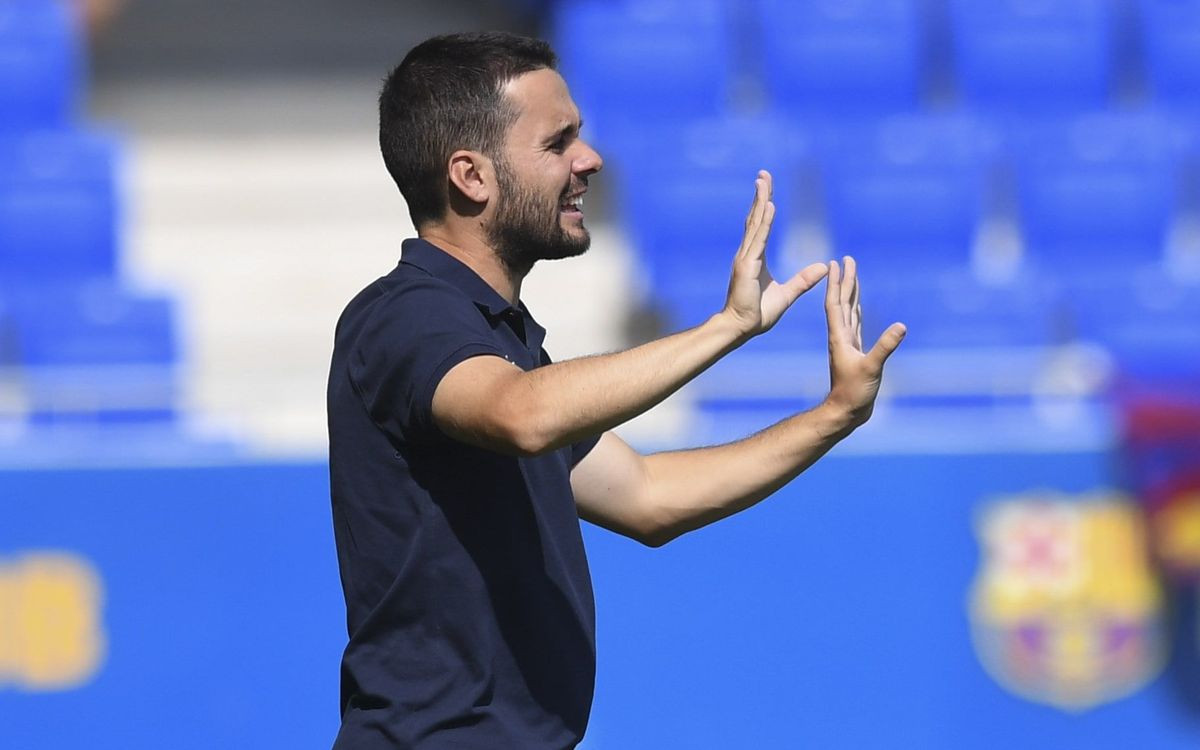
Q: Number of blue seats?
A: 13